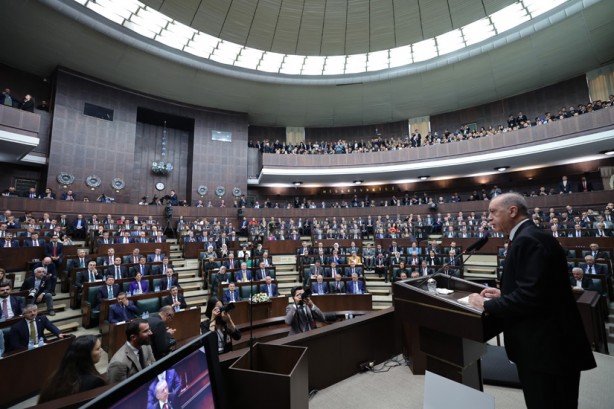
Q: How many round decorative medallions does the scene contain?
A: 6